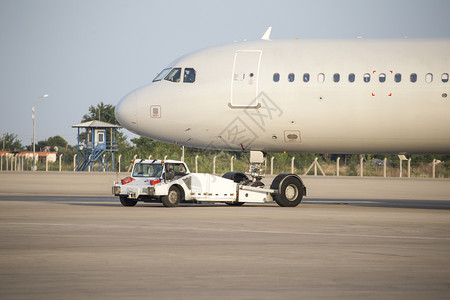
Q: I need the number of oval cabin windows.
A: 12